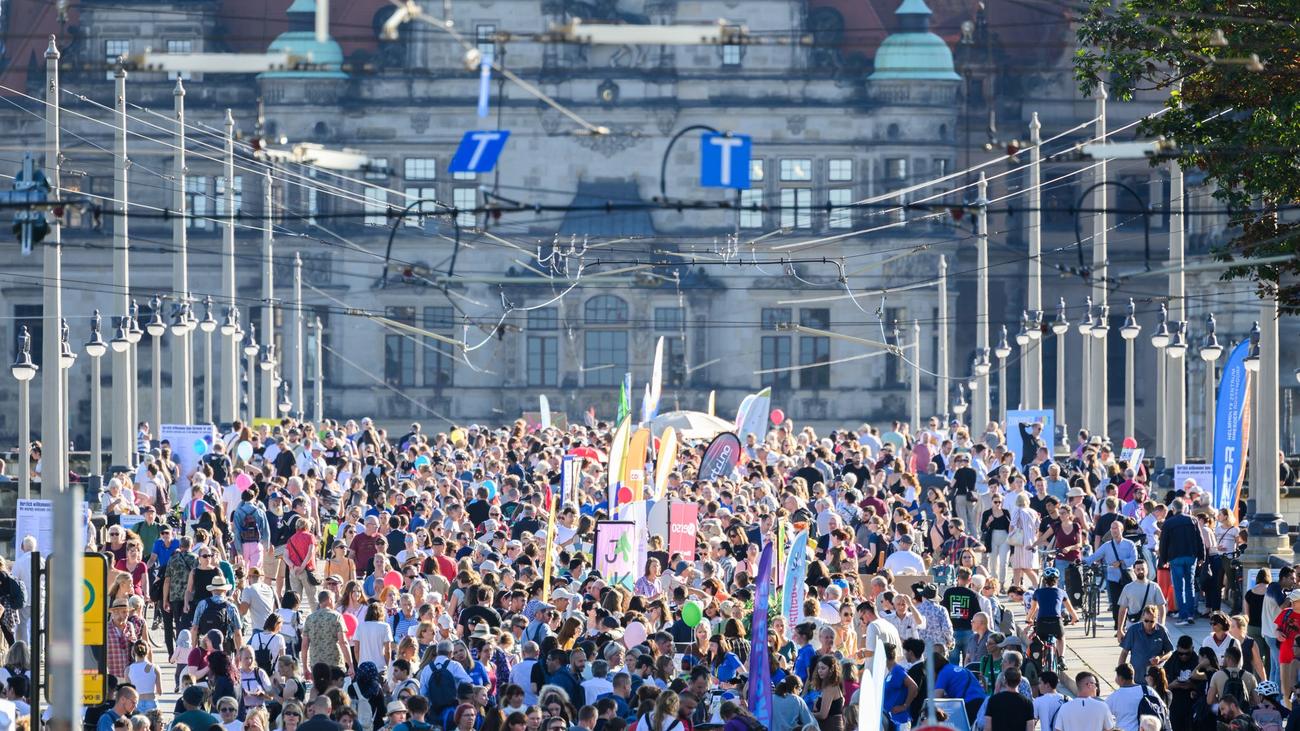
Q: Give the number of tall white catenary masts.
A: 14